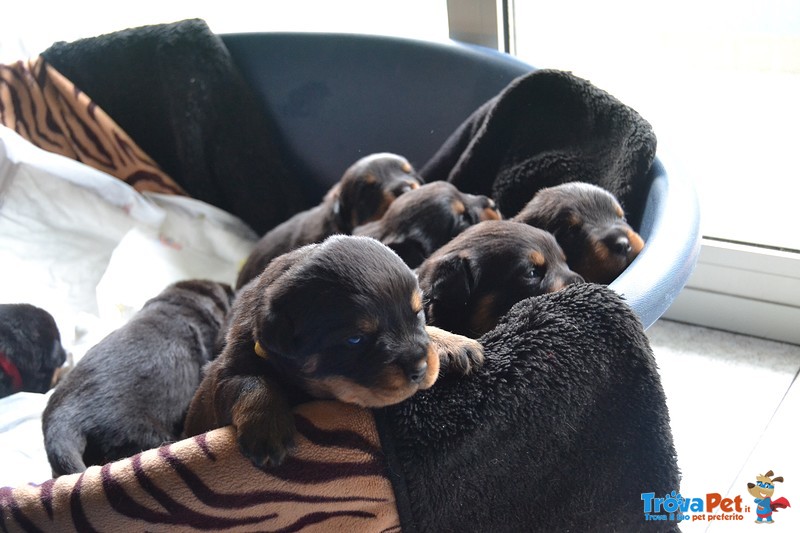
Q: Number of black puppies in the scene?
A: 7